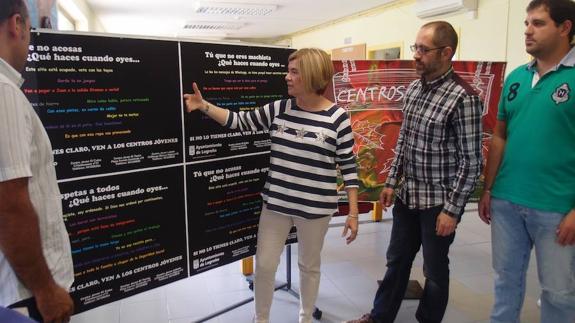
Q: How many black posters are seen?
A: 4